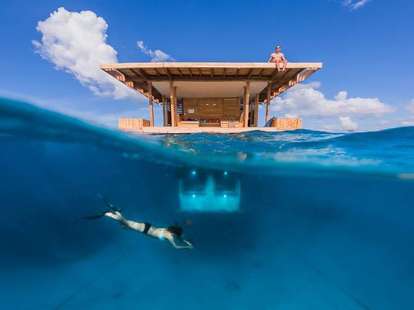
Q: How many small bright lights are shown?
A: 4